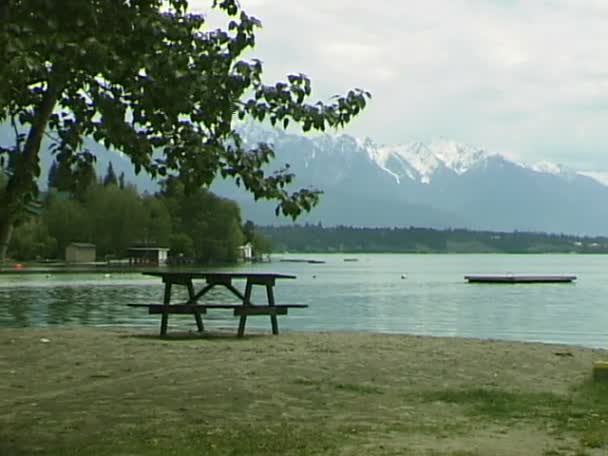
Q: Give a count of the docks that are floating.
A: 1